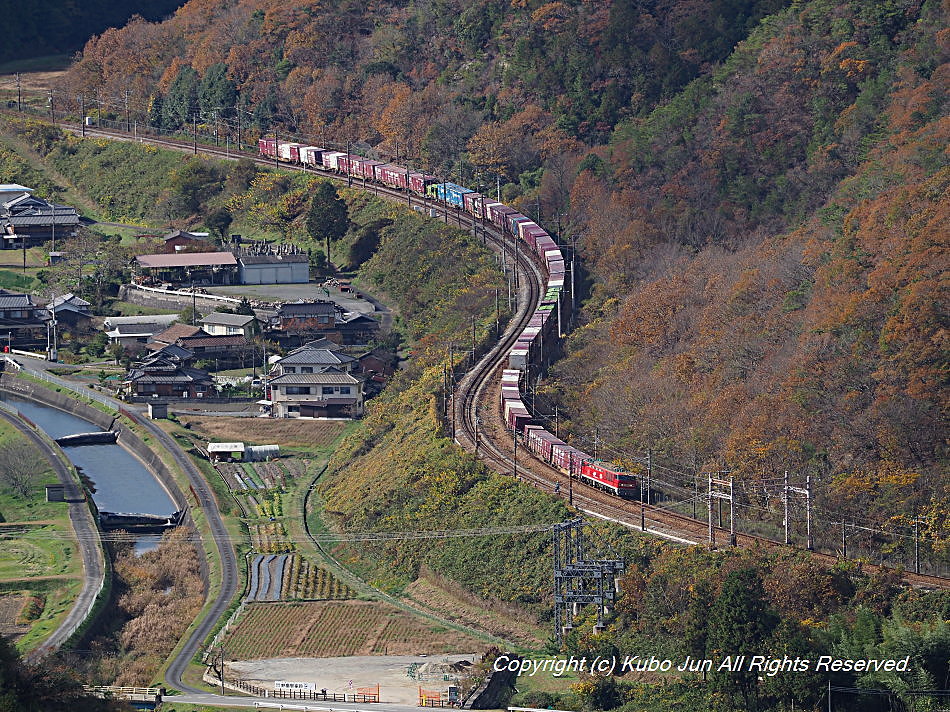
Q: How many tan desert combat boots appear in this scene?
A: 0